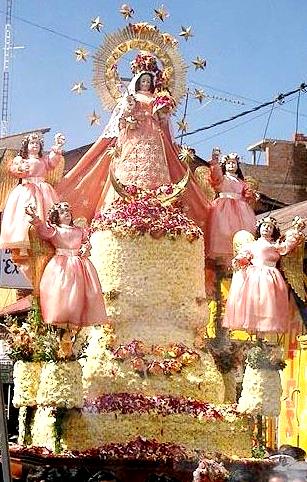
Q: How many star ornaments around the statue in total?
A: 10